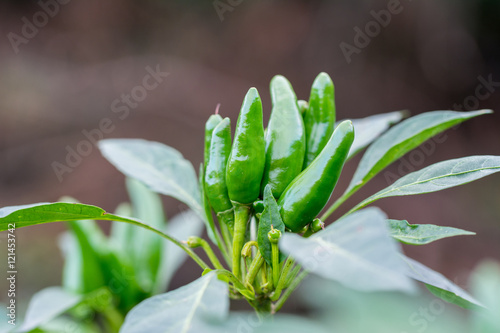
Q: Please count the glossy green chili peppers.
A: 6